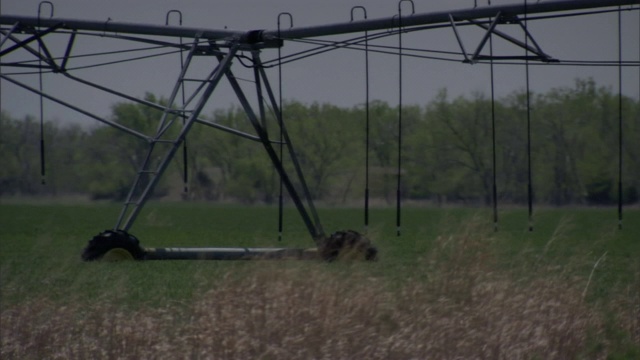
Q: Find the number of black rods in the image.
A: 8